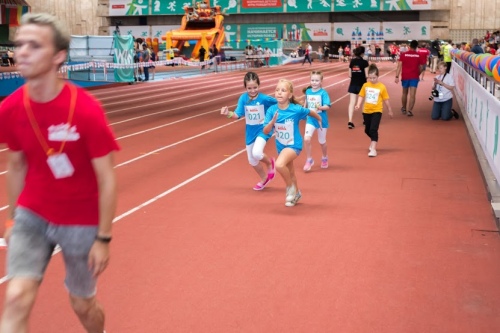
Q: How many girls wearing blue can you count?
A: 3